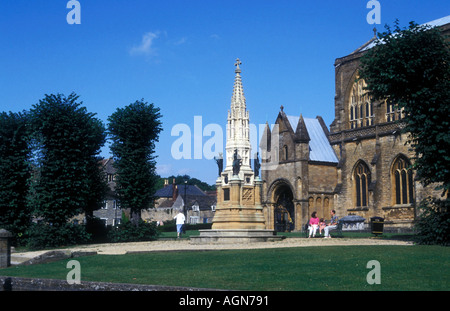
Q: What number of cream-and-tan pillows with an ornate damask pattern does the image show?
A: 0